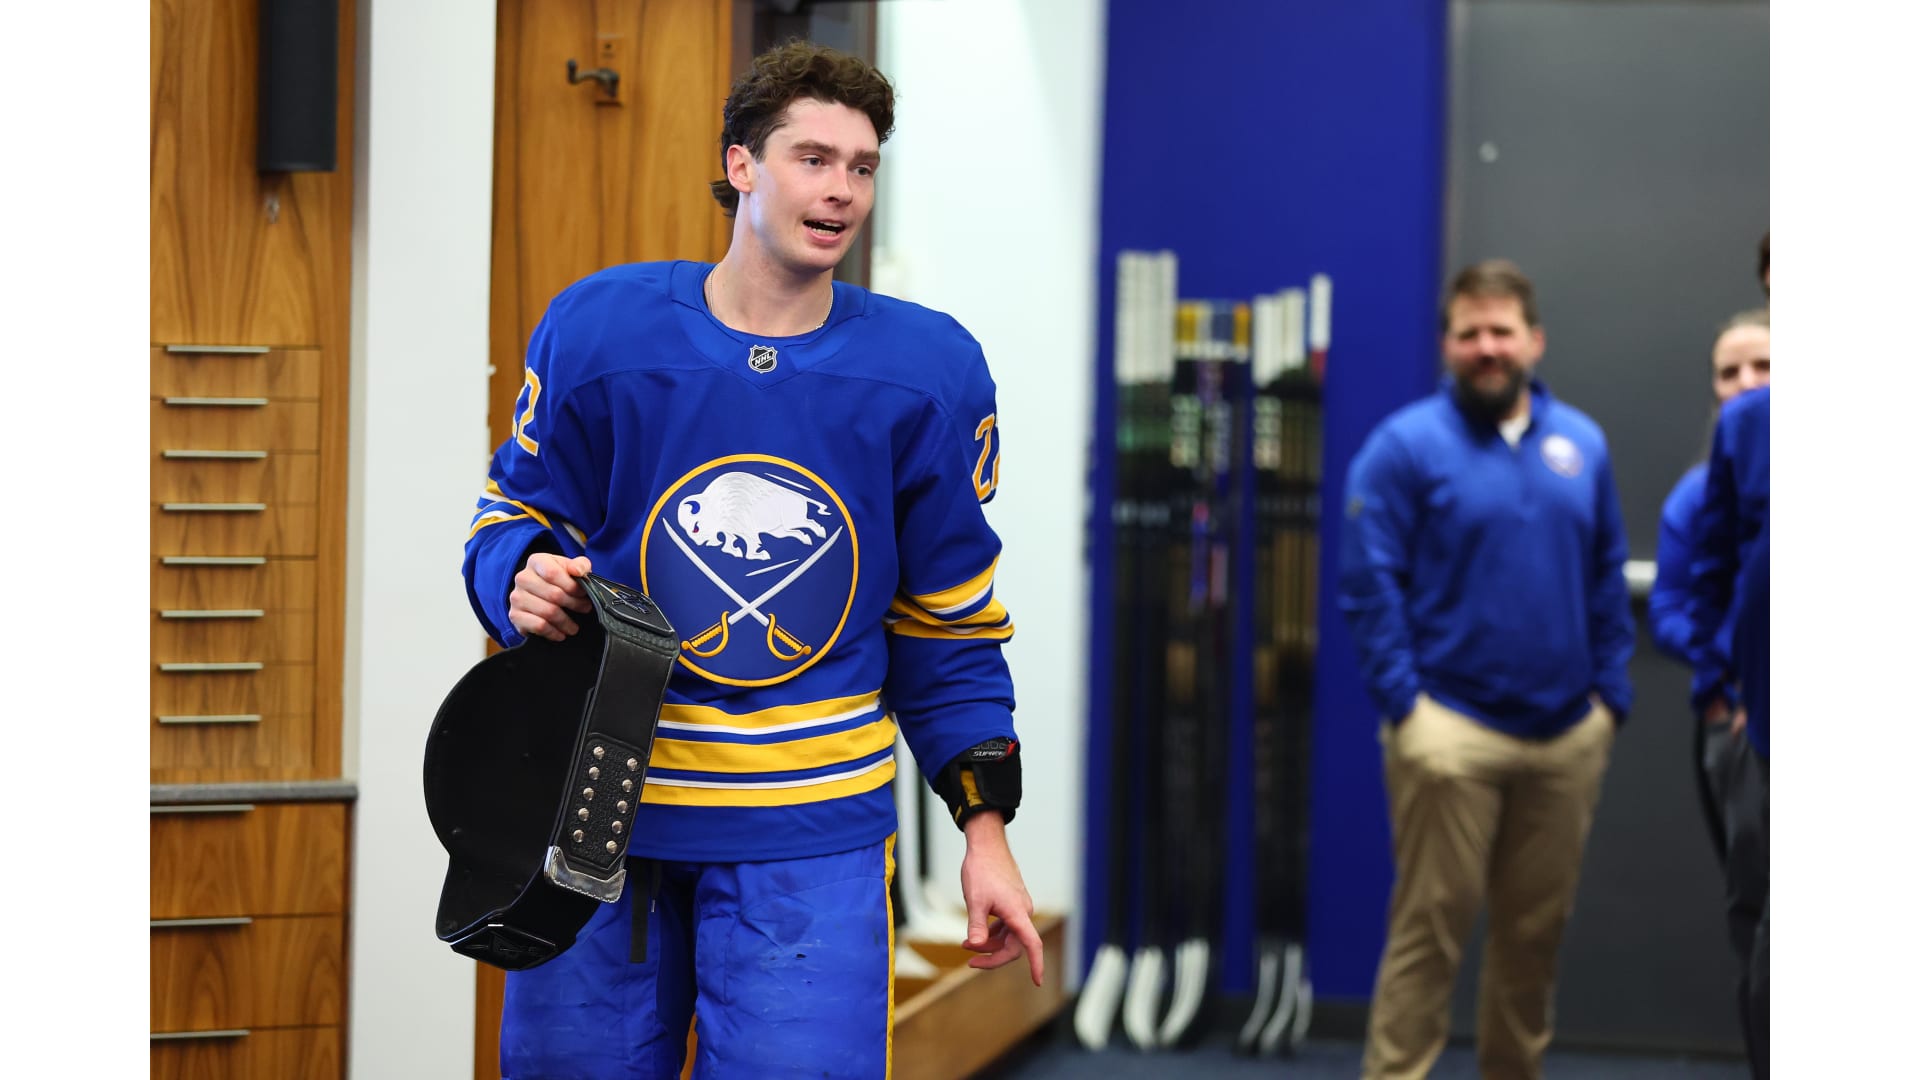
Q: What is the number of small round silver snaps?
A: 10